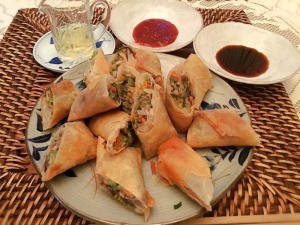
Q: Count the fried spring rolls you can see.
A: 12